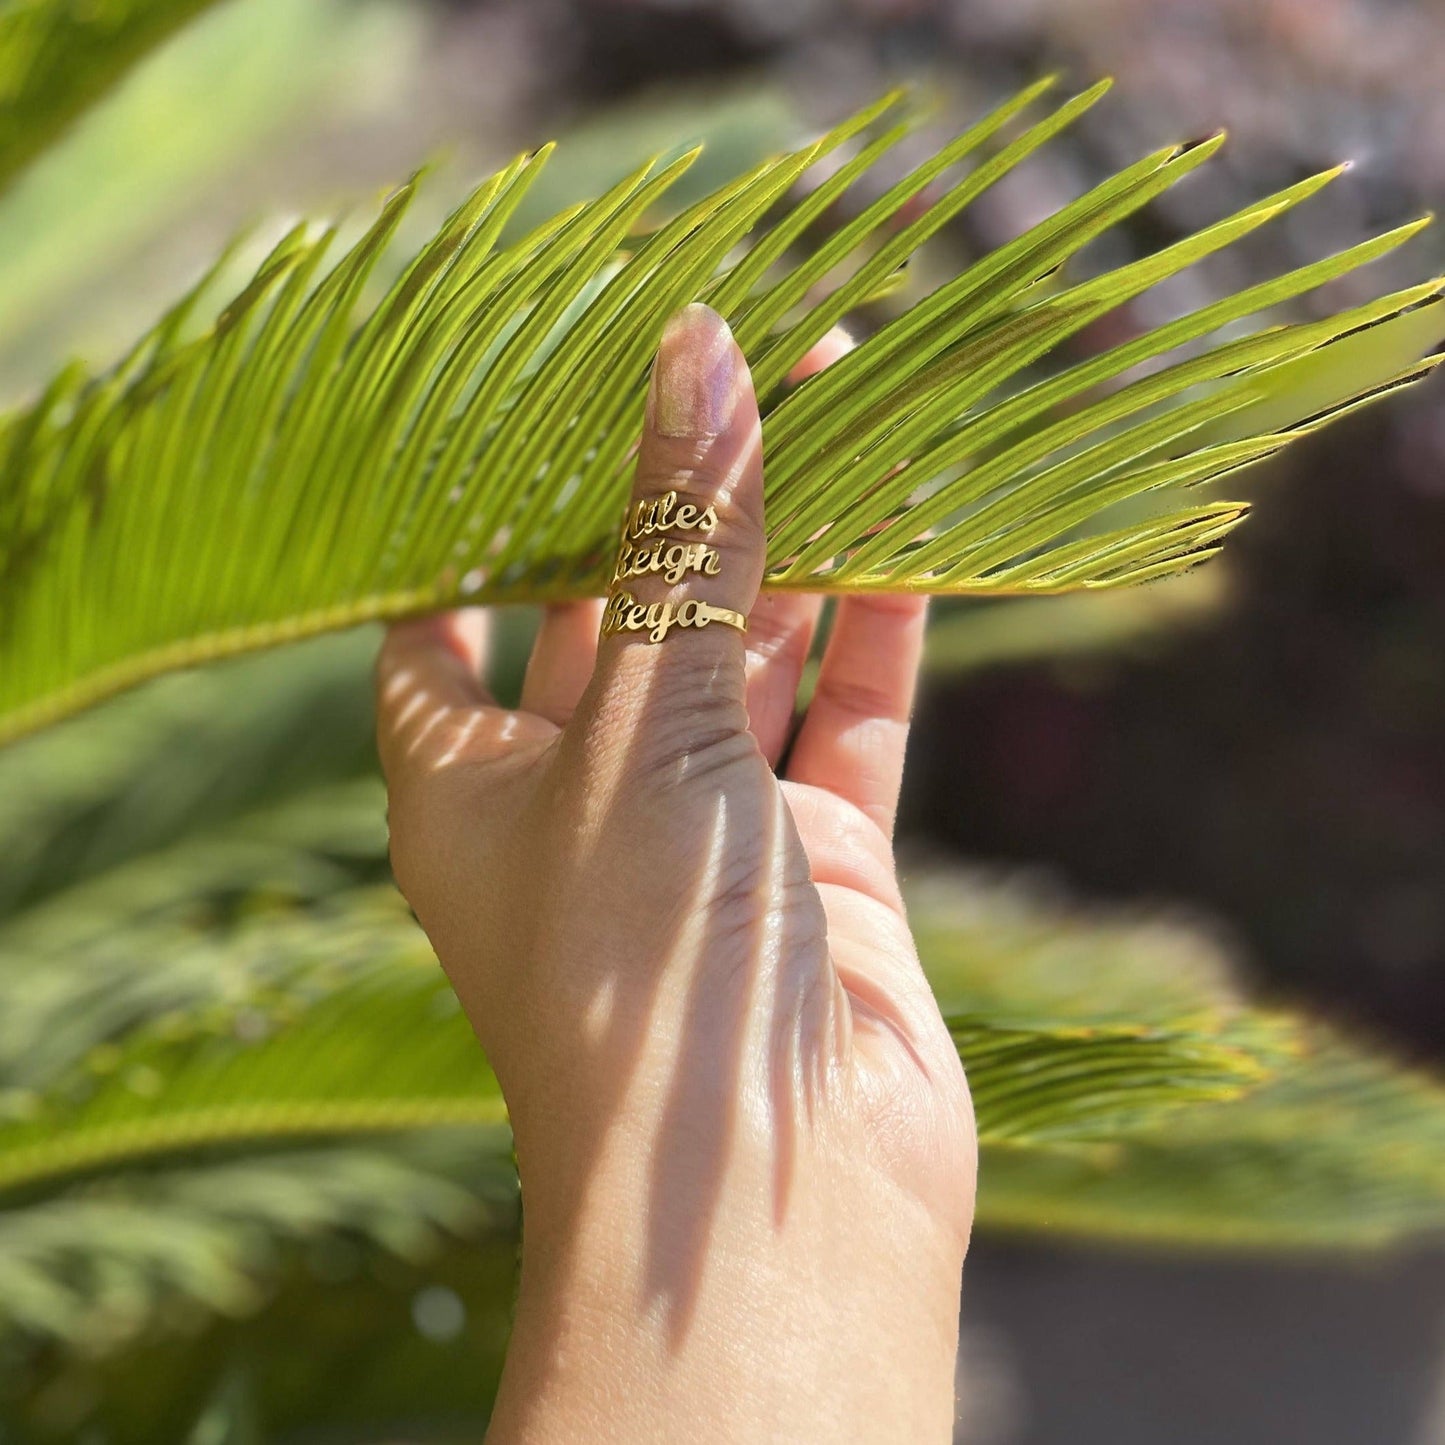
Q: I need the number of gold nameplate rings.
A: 3